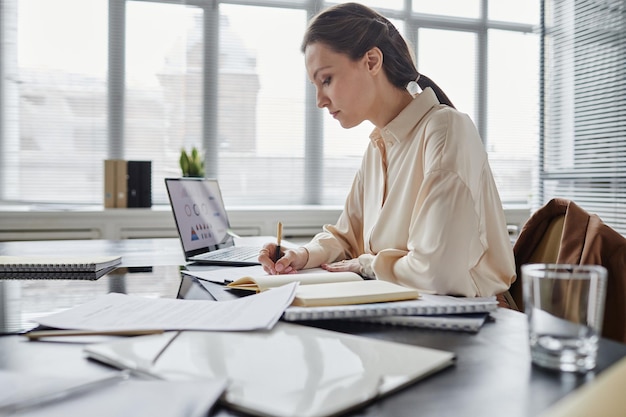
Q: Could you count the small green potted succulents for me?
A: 1